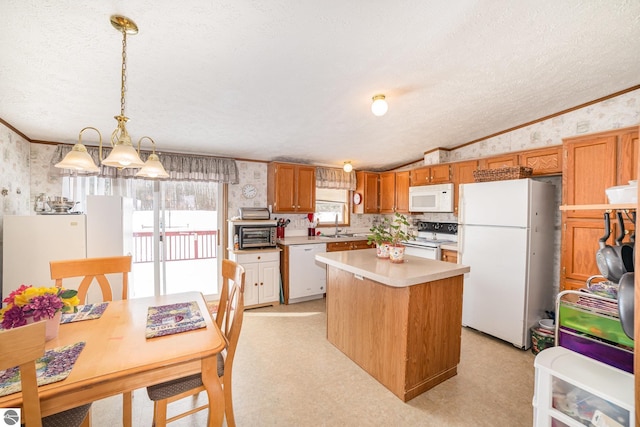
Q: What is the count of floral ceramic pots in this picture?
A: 2